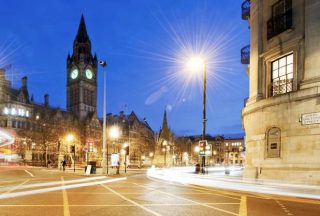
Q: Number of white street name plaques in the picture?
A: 1